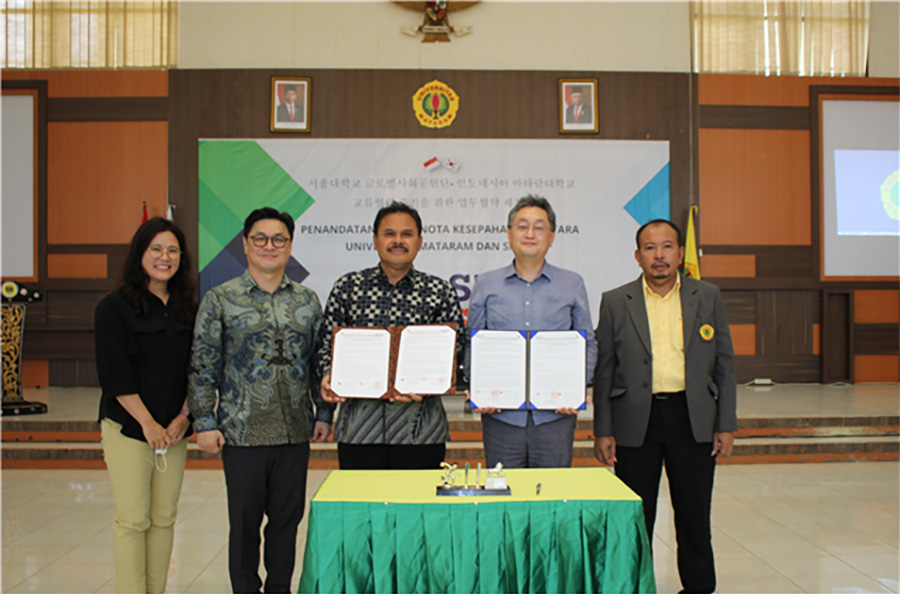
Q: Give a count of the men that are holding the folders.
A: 2